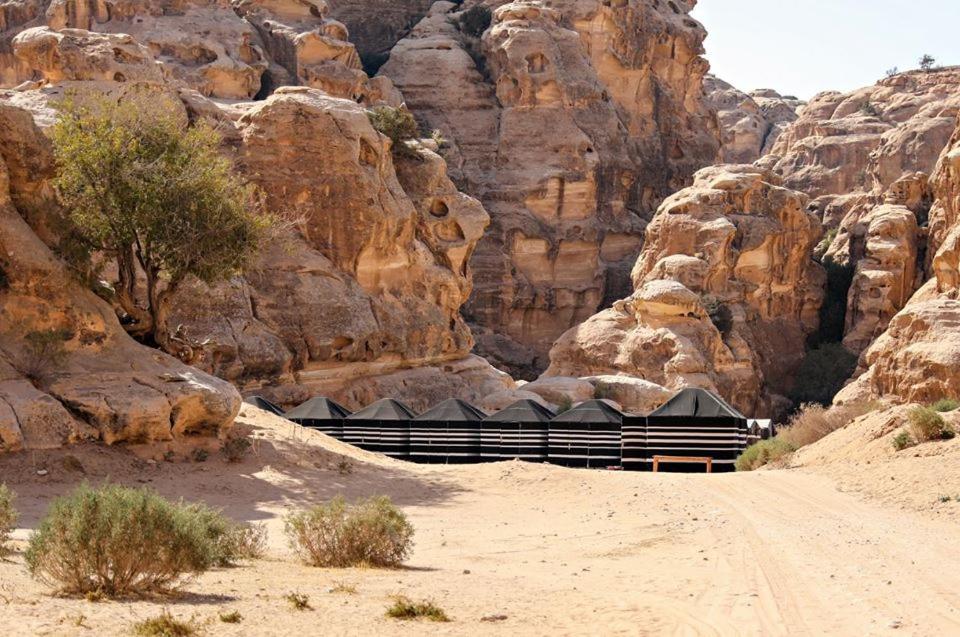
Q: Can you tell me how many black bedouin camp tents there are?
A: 7